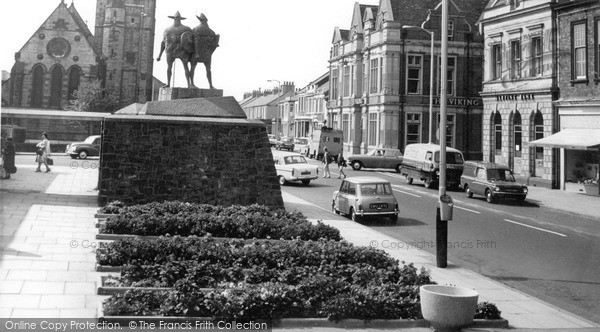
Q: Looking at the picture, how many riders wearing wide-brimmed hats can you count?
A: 2